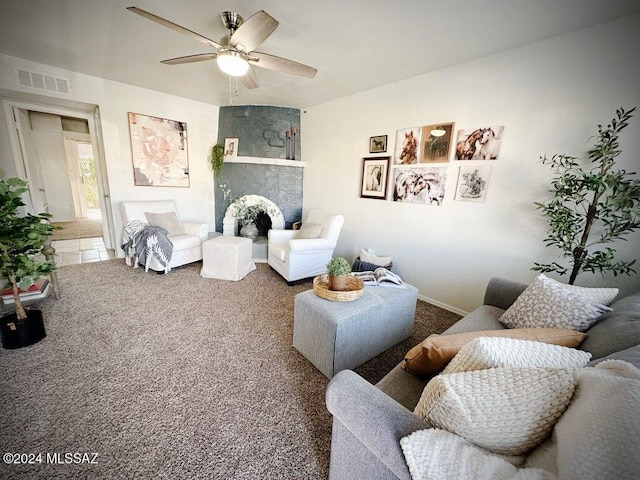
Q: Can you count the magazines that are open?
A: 1